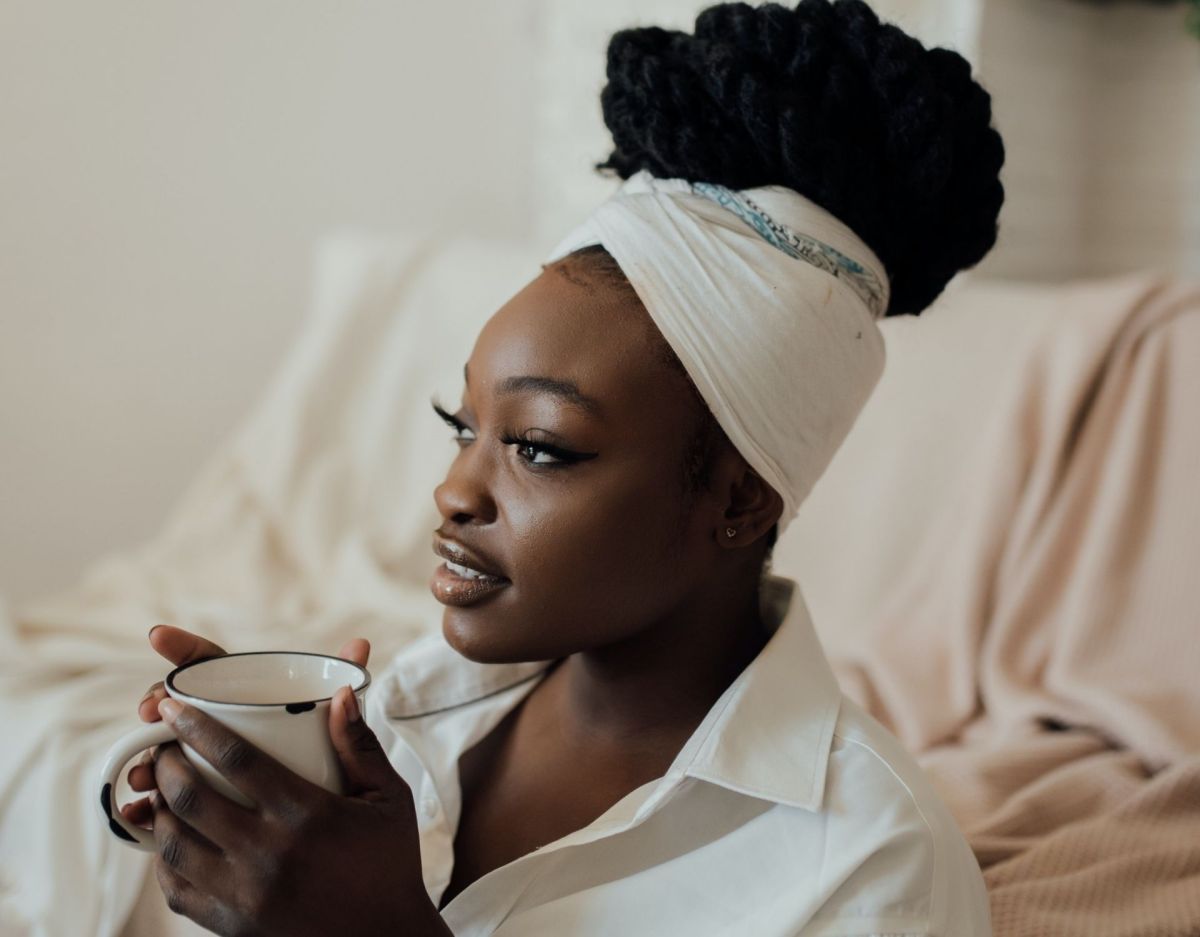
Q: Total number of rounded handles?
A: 1